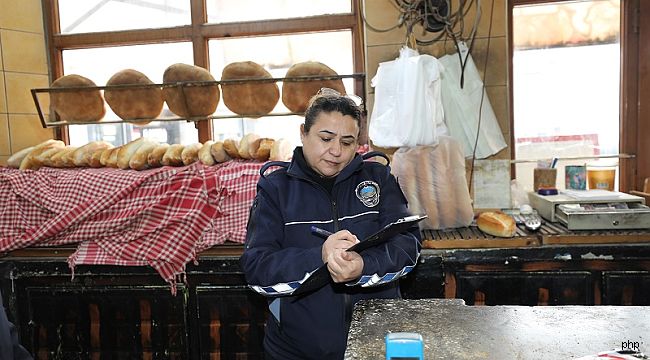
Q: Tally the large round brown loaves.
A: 5